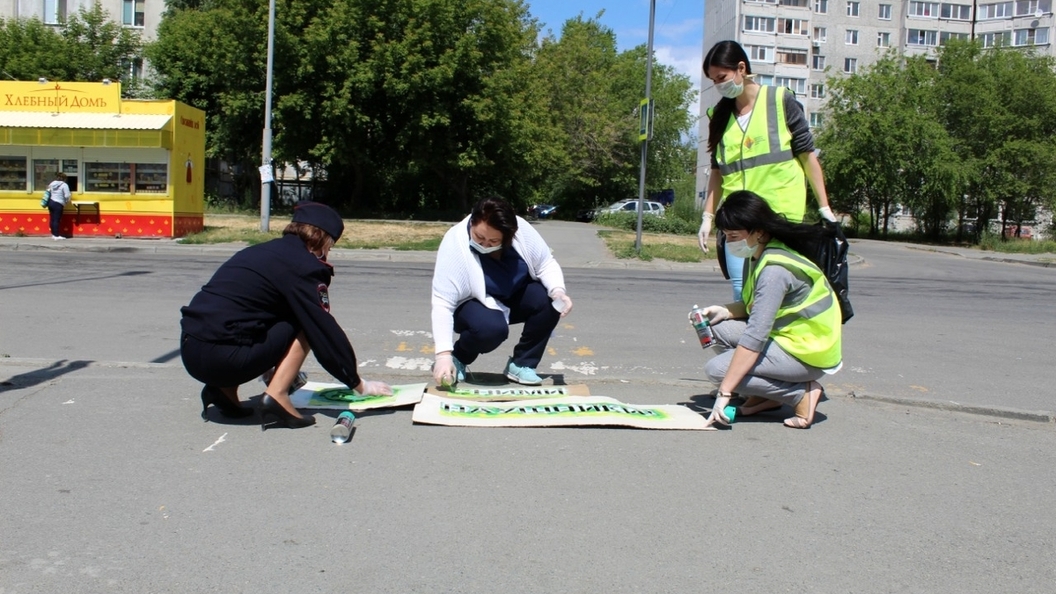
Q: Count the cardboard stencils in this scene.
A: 3